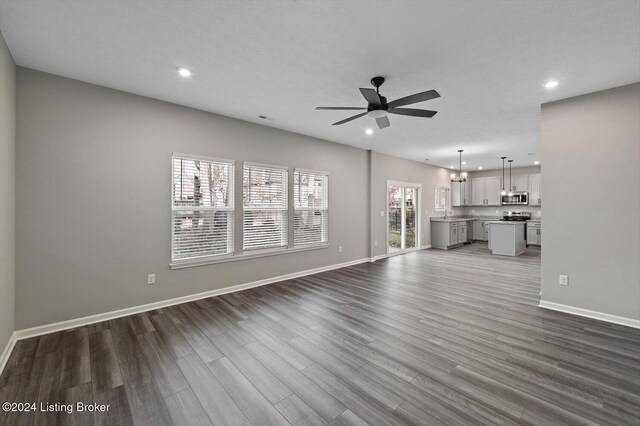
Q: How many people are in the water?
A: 0